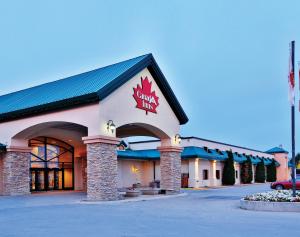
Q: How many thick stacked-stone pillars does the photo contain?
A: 3